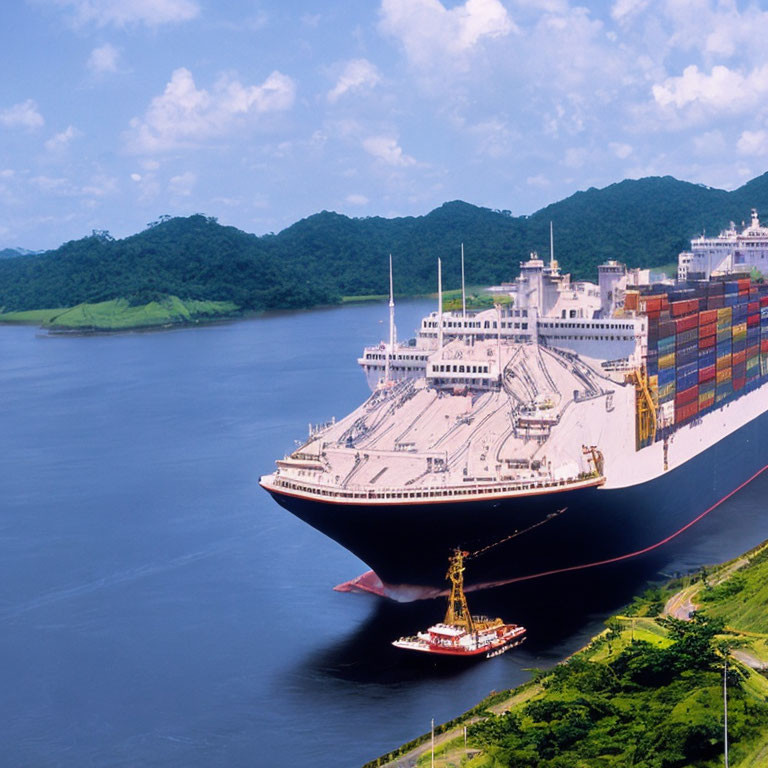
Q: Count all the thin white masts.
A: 4